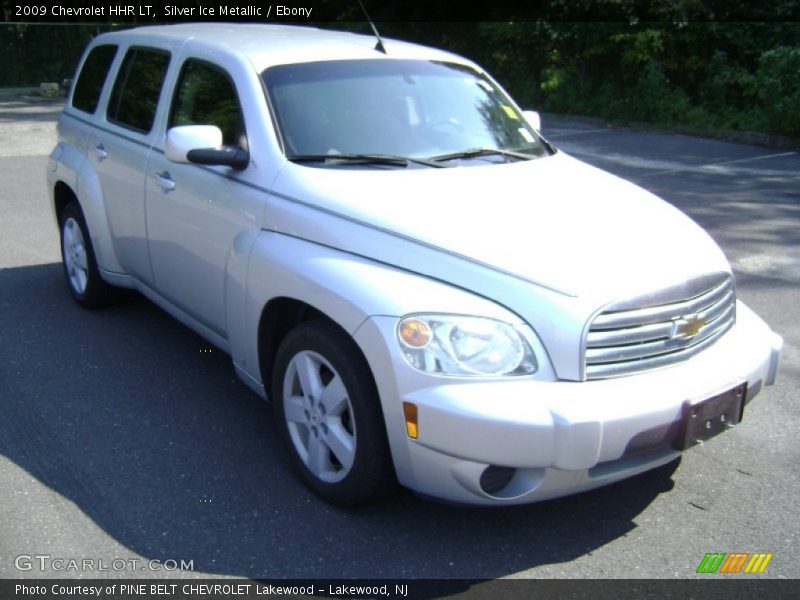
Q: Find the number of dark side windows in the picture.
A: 3